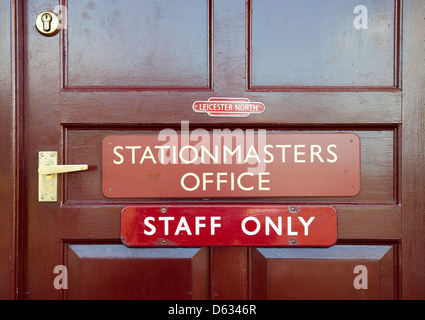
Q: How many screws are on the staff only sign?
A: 4